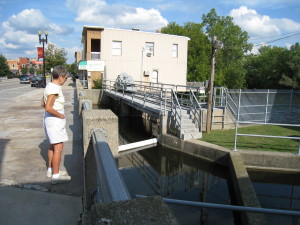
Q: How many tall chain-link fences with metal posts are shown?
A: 1